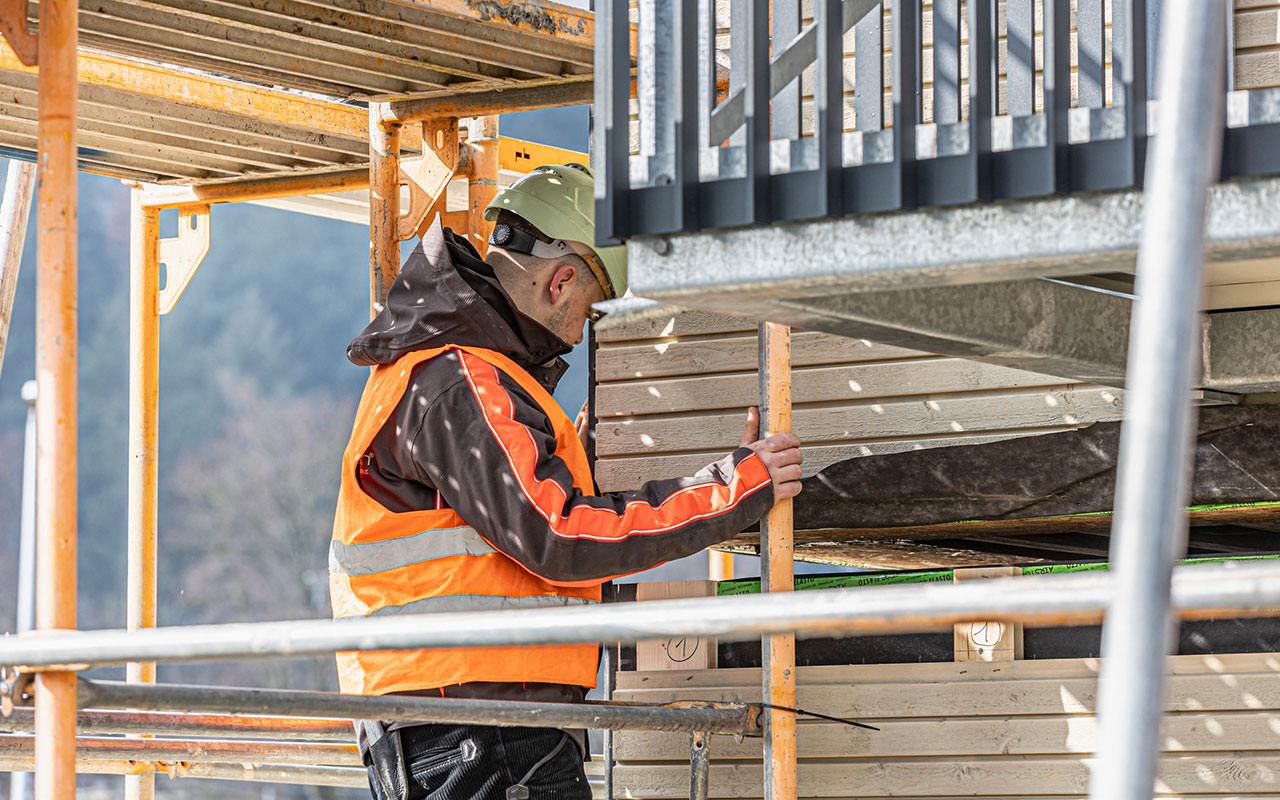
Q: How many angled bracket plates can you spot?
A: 3